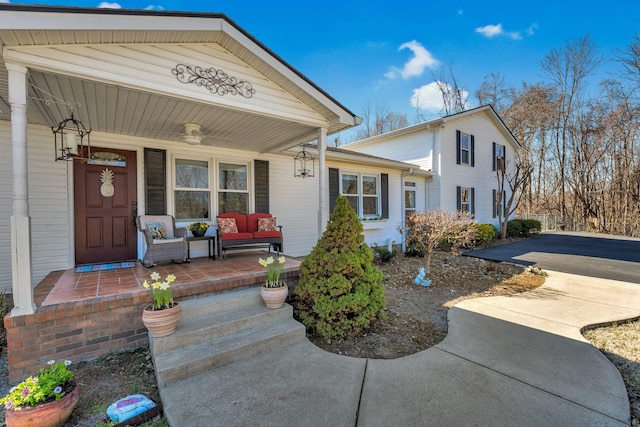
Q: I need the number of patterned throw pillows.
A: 3